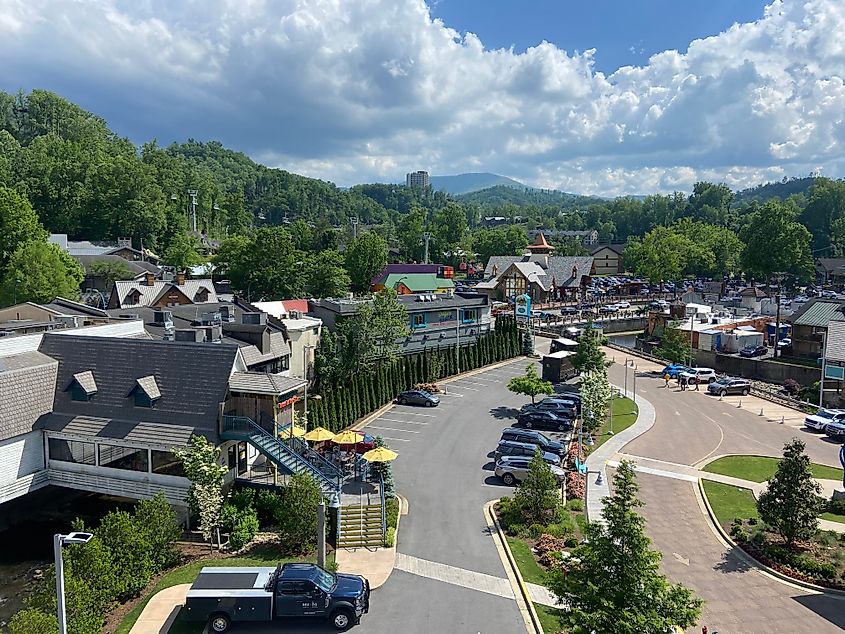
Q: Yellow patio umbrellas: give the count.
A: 4